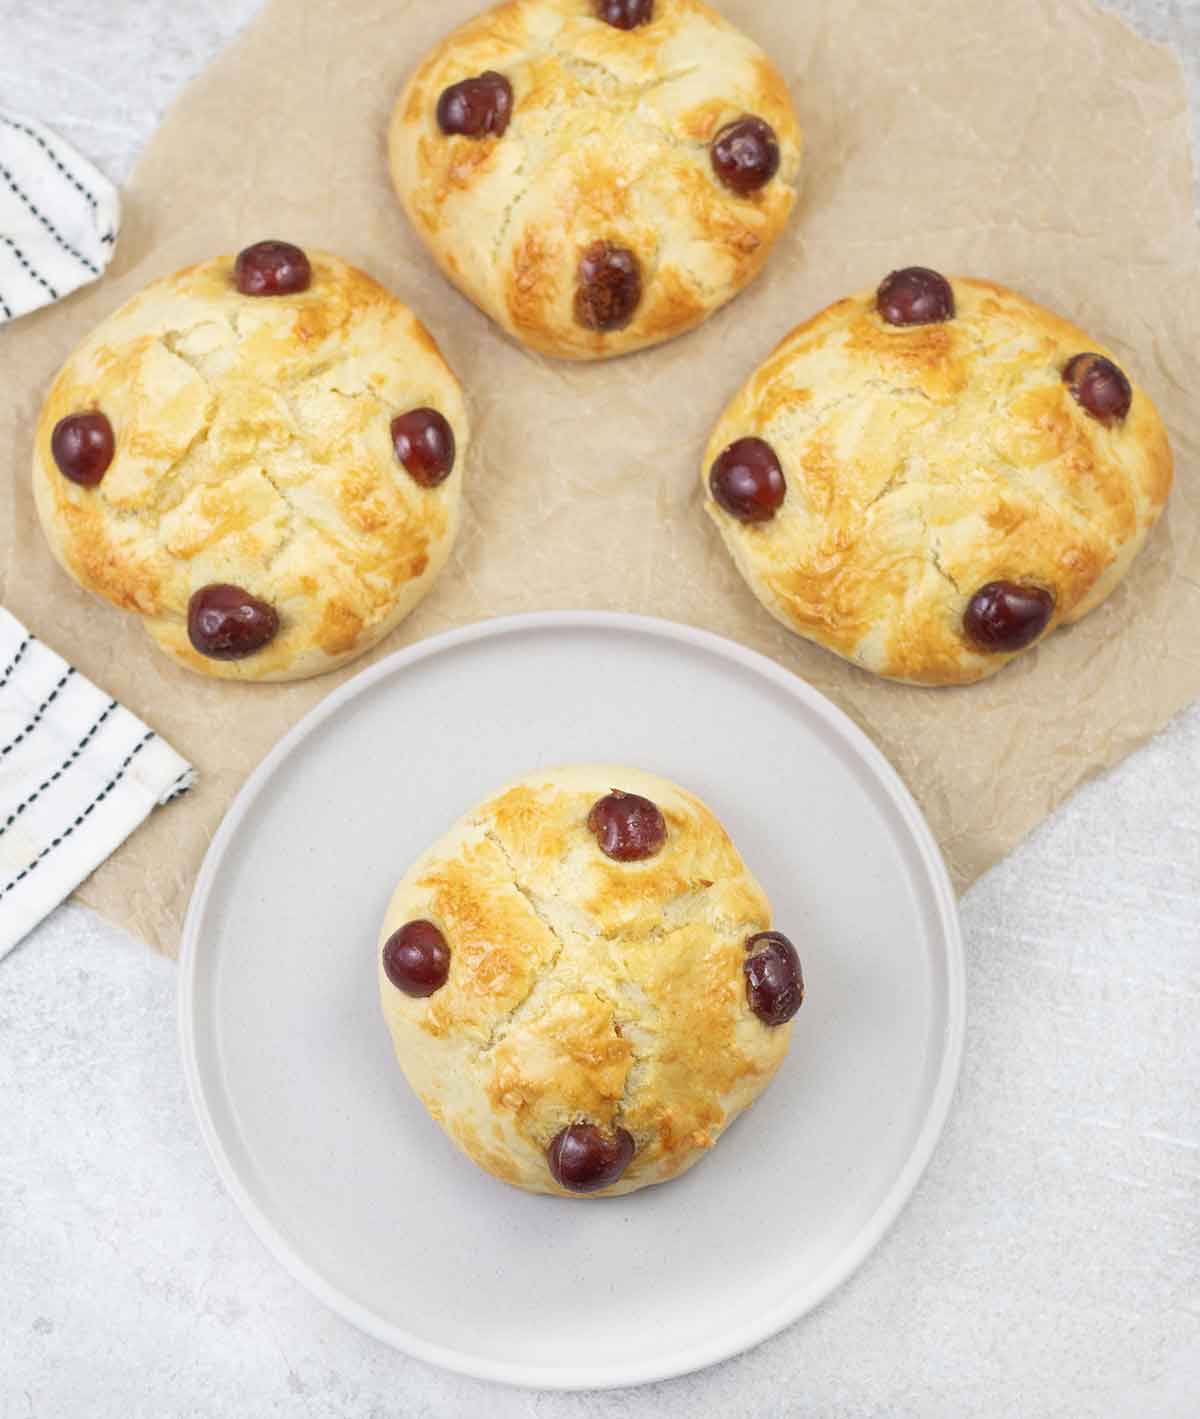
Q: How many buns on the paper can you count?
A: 3